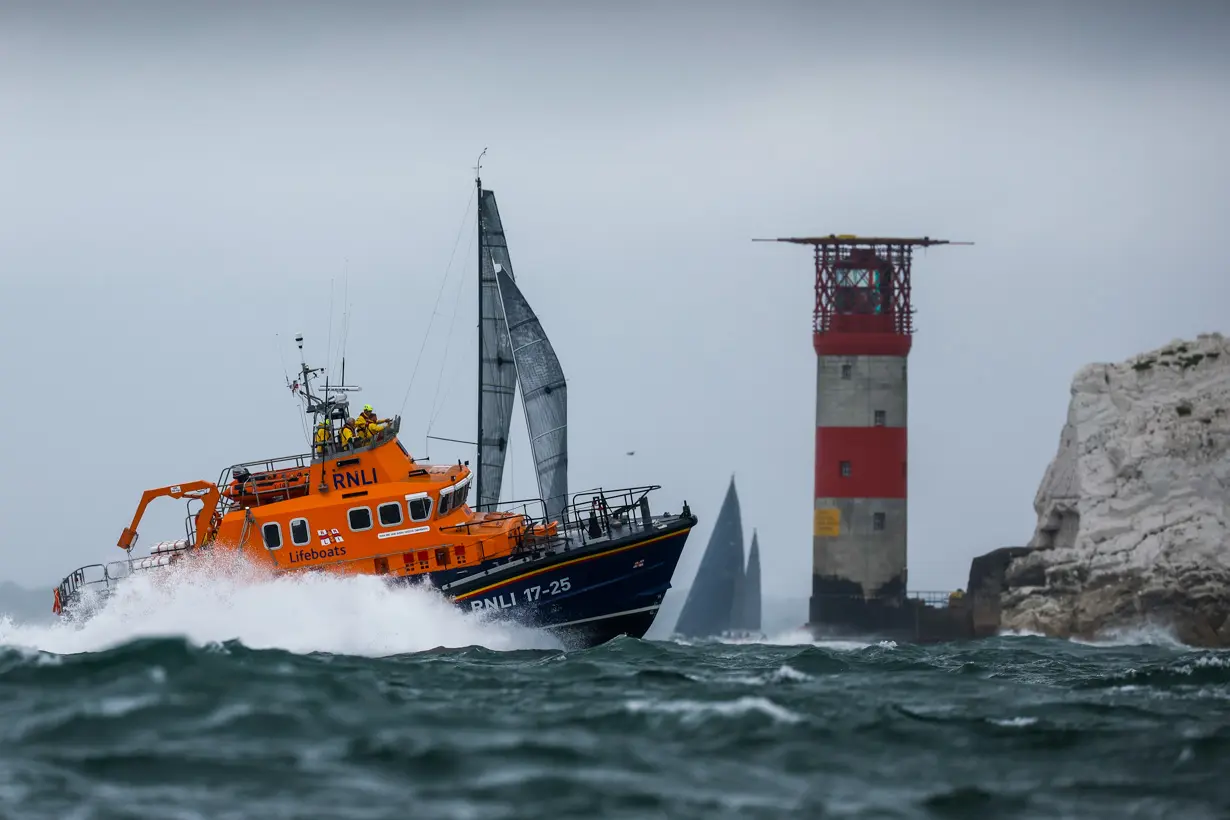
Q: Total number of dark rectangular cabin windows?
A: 5